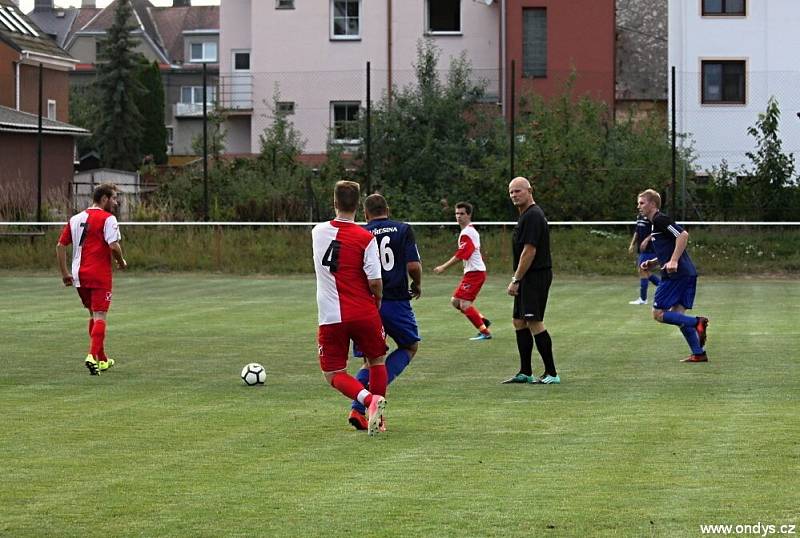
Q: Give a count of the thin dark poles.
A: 5